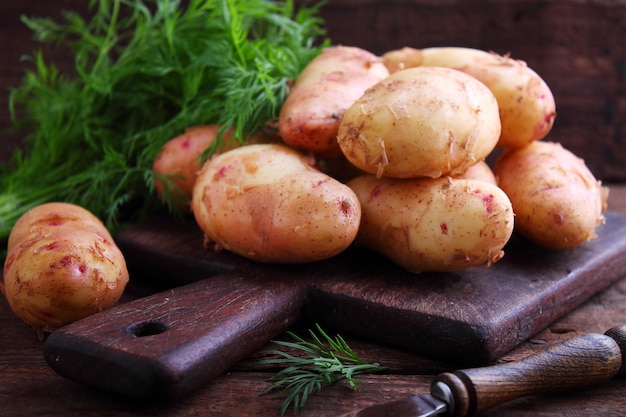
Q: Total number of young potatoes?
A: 9